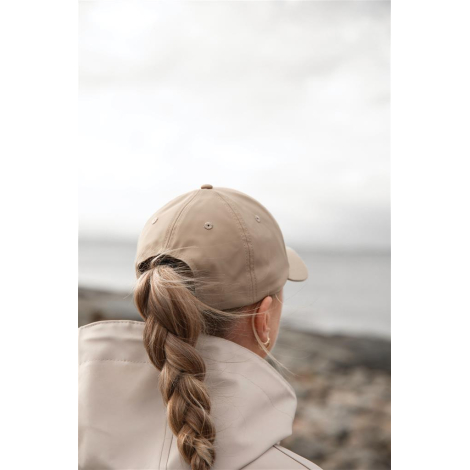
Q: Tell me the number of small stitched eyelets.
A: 3